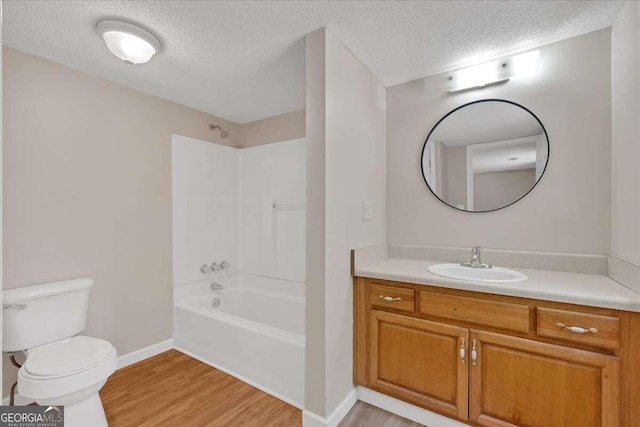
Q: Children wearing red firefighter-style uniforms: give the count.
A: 0